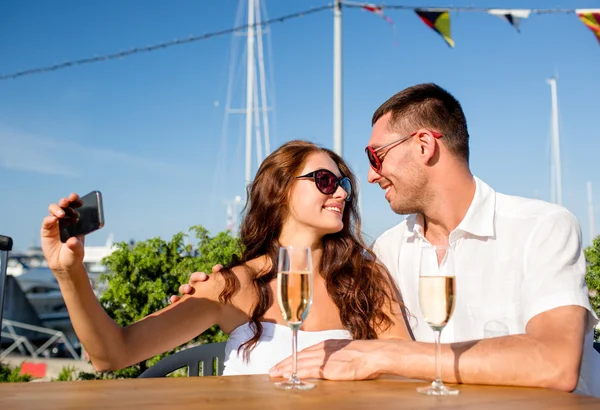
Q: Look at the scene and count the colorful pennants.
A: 4